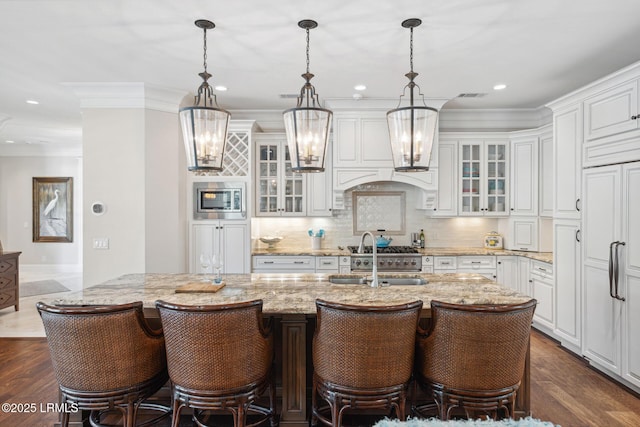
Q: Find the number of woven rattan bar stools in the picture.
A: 4